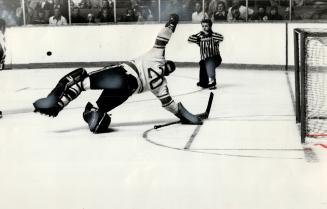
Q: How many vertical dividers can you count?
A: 7